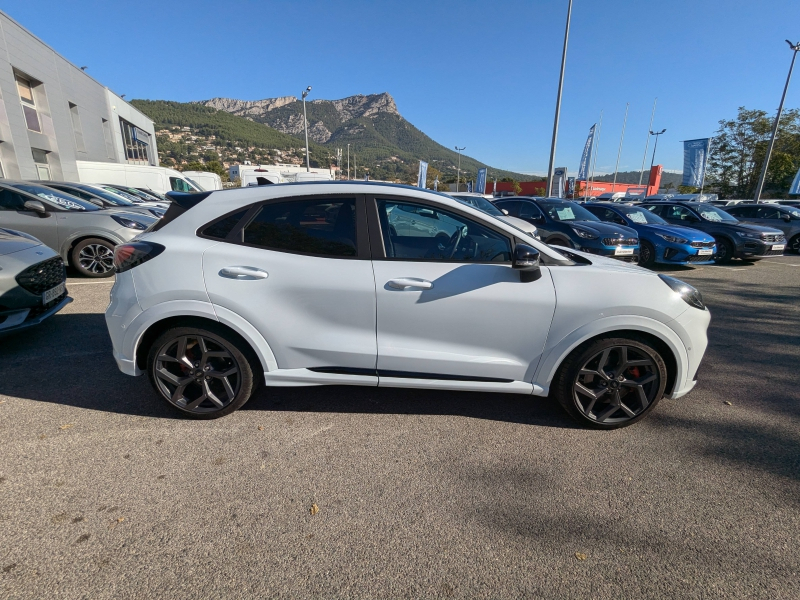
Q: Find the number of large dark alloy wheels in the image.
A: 2